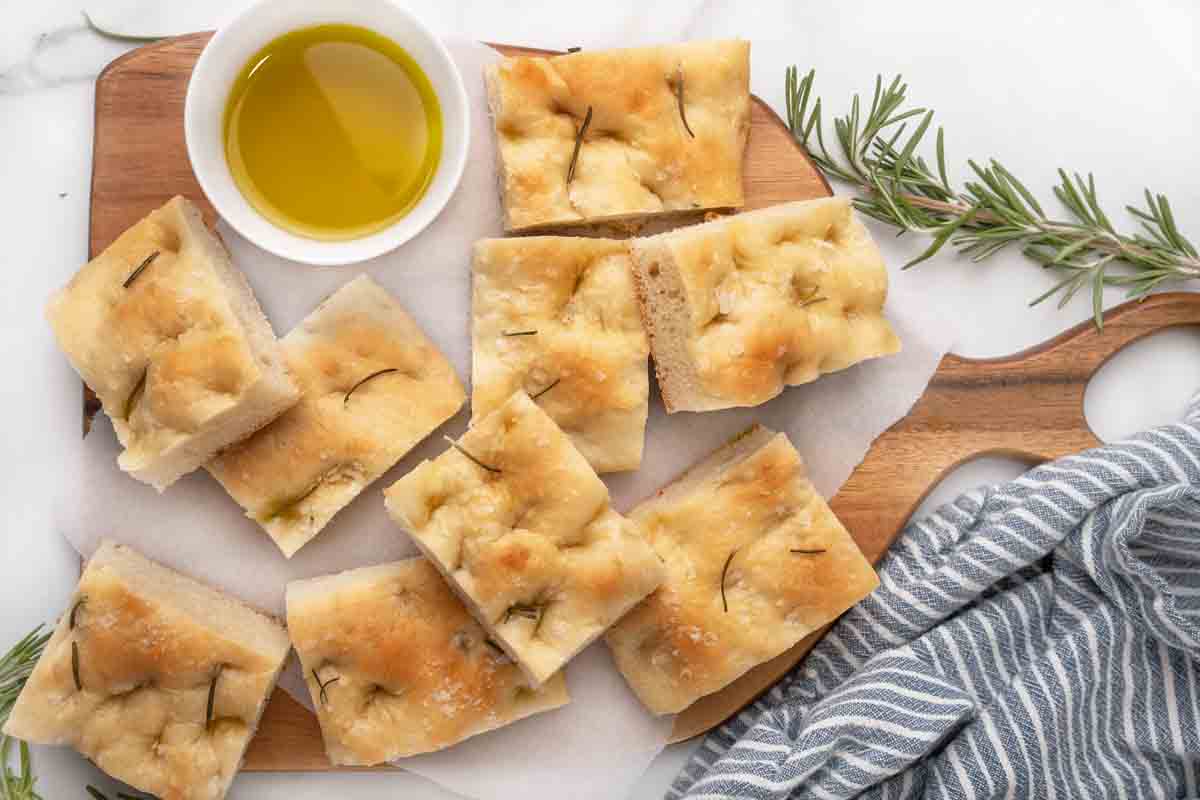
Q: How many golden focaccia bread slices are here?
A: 9